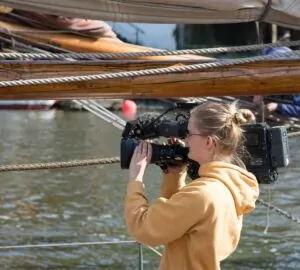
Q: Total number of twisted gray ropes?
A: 2